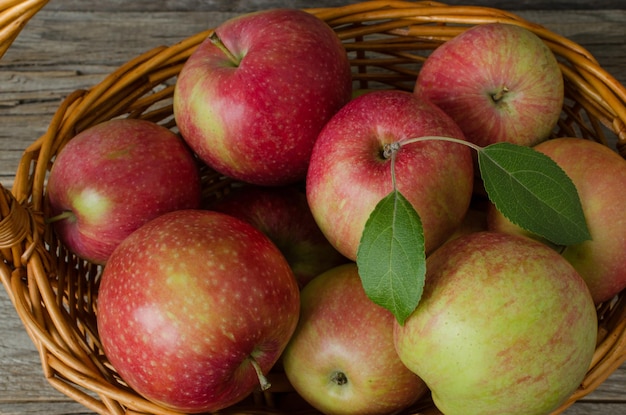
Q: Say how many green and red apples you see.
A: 9